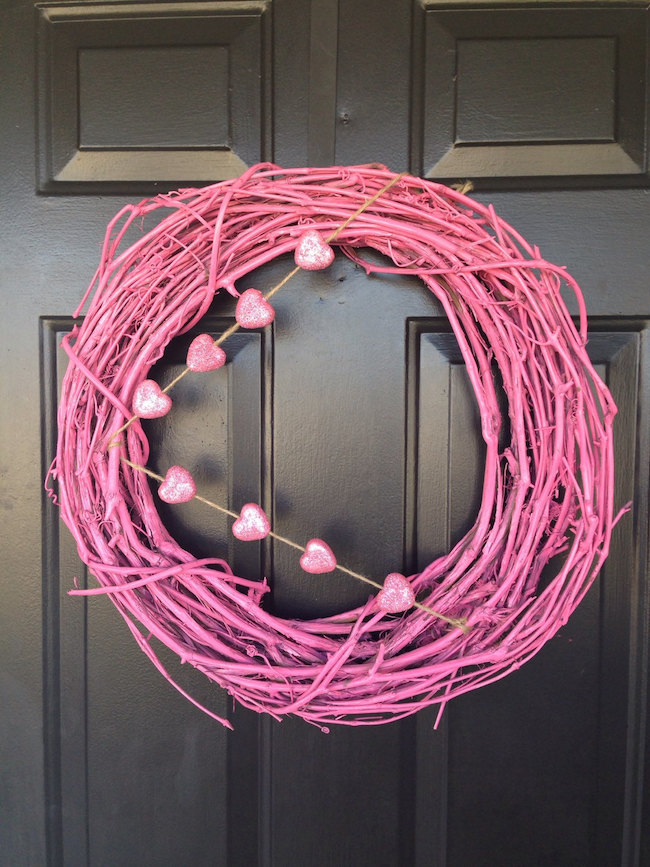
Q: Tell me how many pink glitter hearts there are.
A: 8